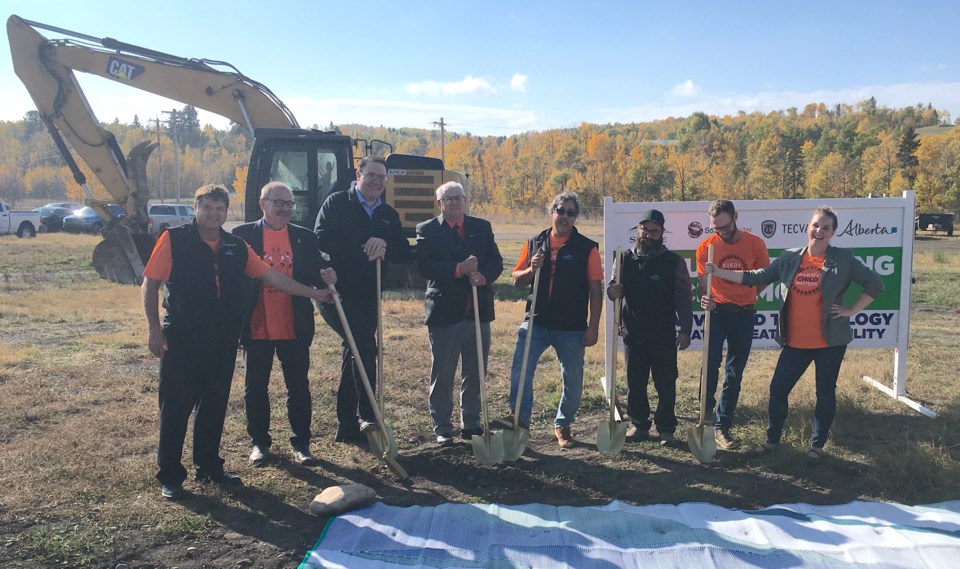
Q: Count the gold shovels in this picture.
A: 6